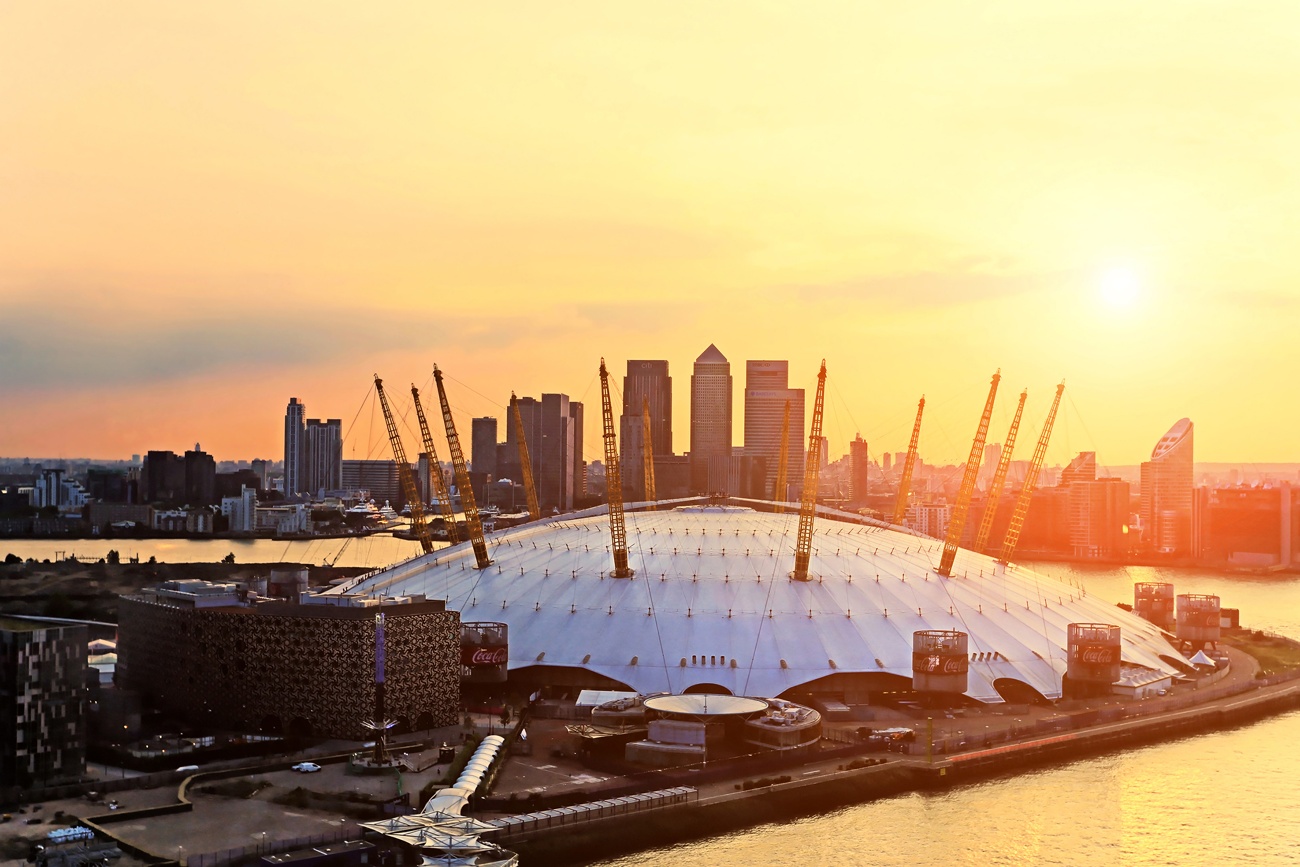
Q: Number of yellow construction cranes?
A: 12